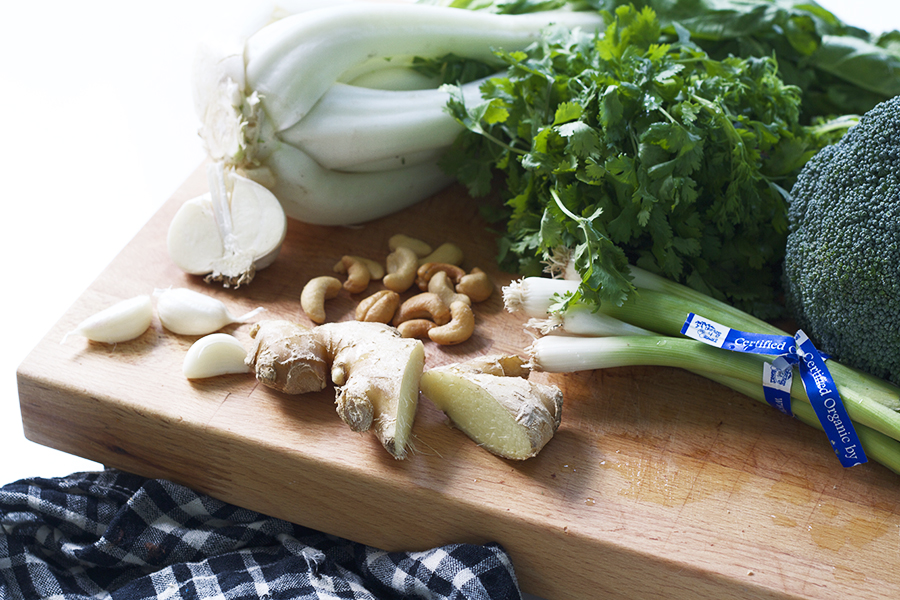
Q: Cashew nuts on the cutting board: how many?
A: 13